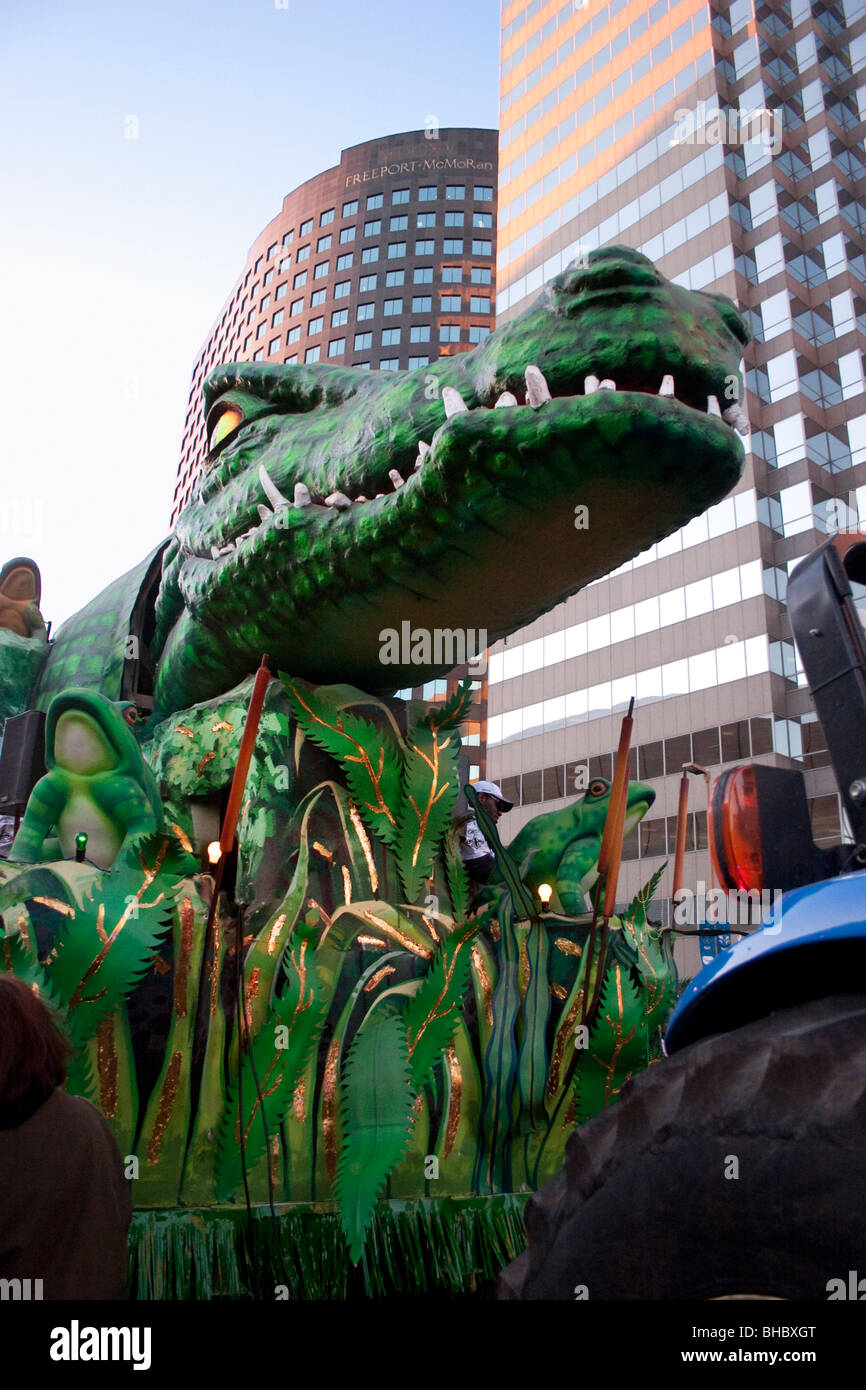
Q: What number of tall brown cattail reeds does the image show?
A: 4